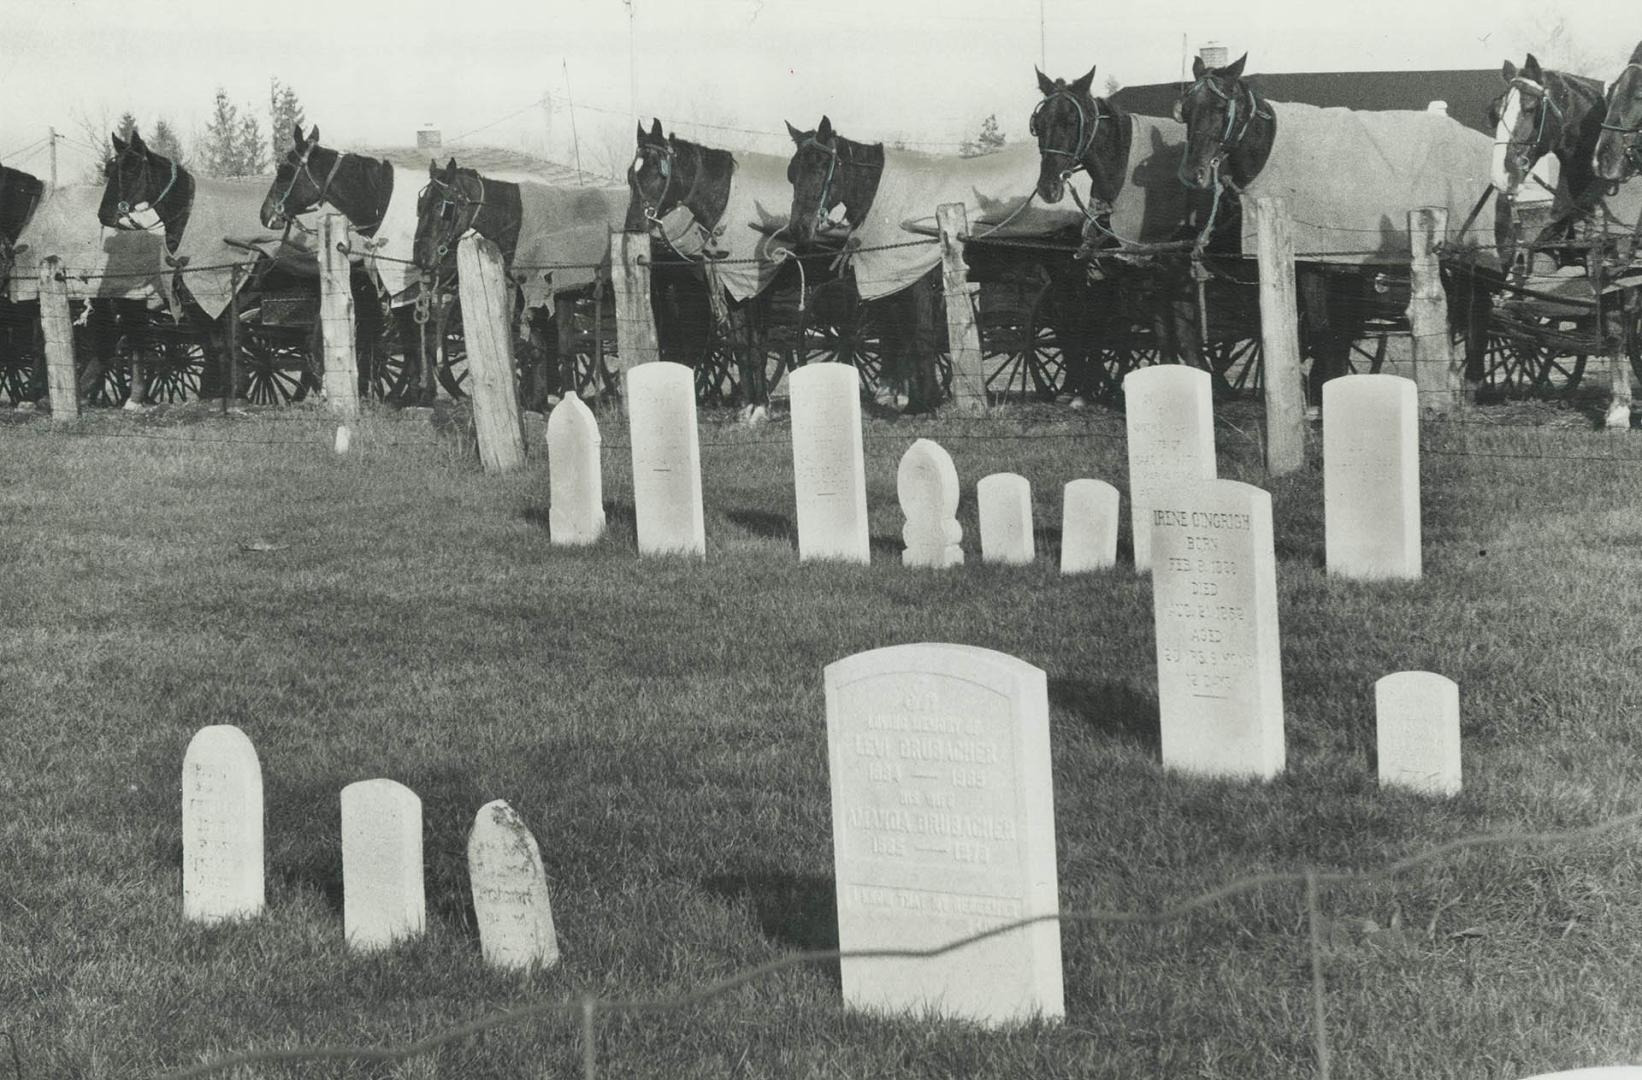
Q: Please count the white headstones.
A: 14